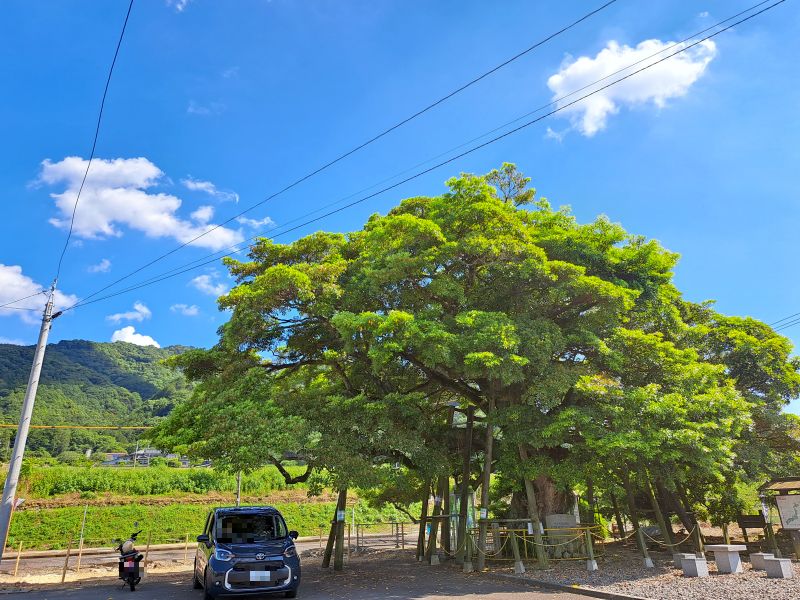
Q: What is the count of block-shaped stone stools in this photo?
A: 4